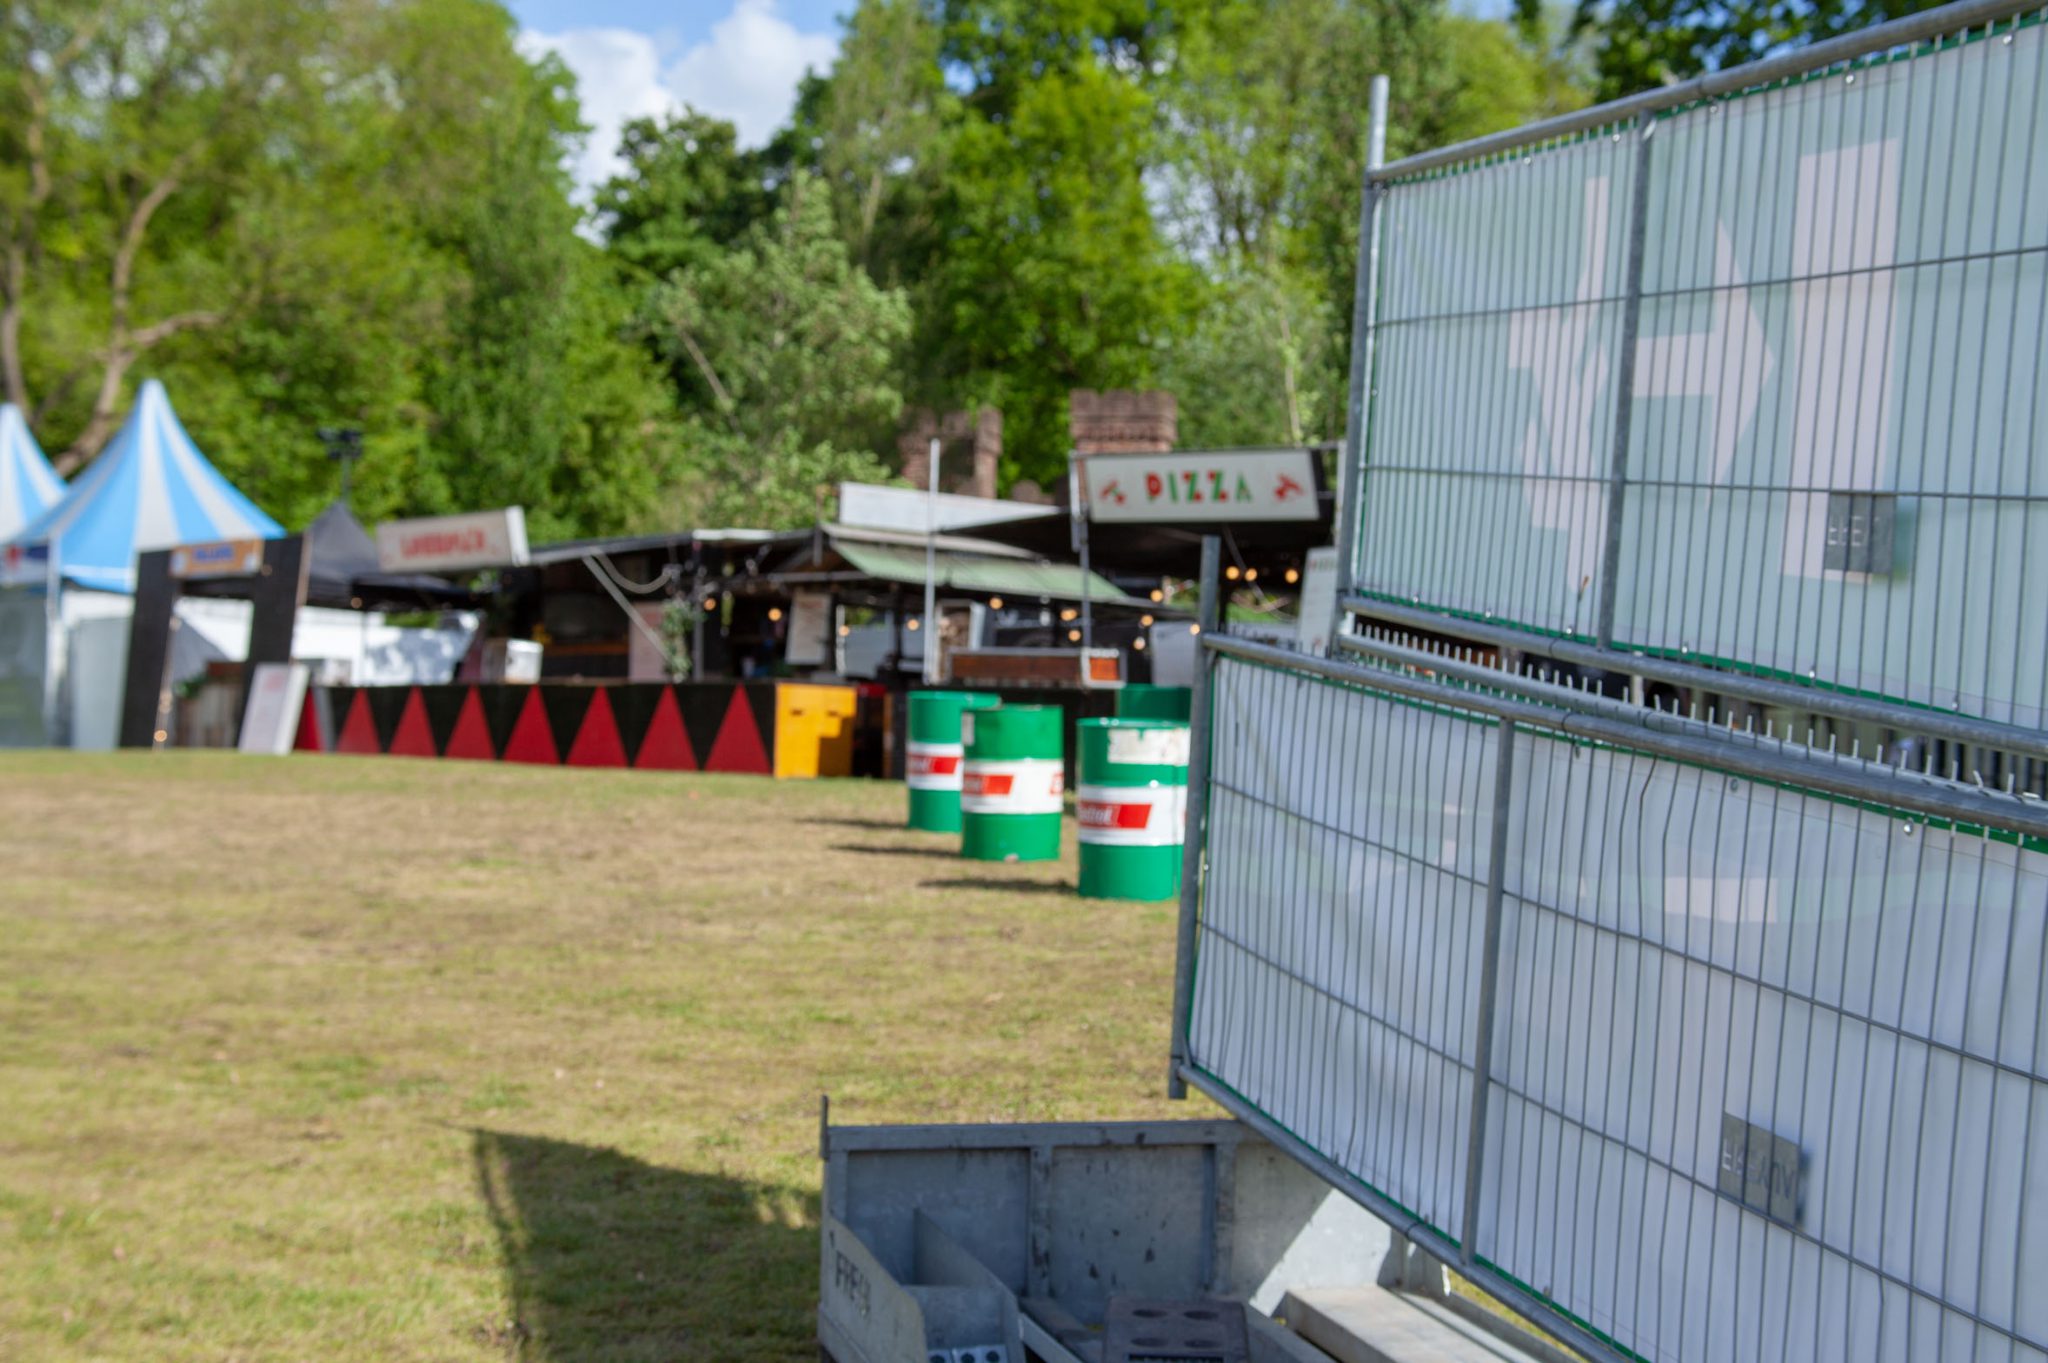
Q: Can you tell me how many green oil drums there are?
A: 4